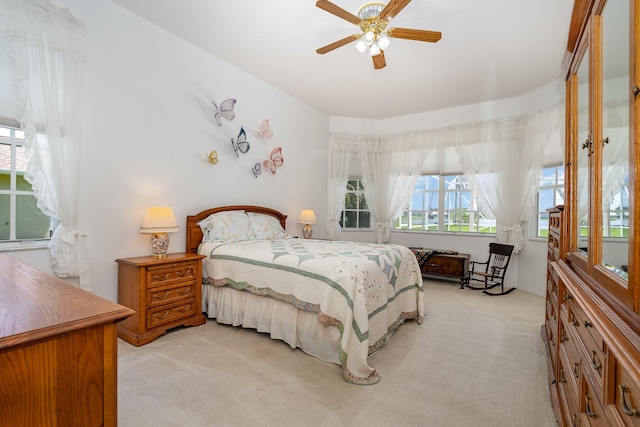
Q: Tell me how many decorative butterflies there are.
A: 6